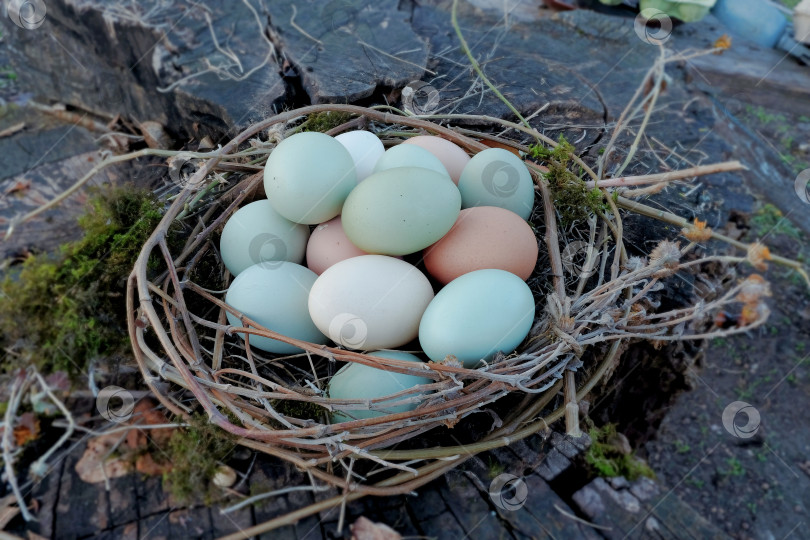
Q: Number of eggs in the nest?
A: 13